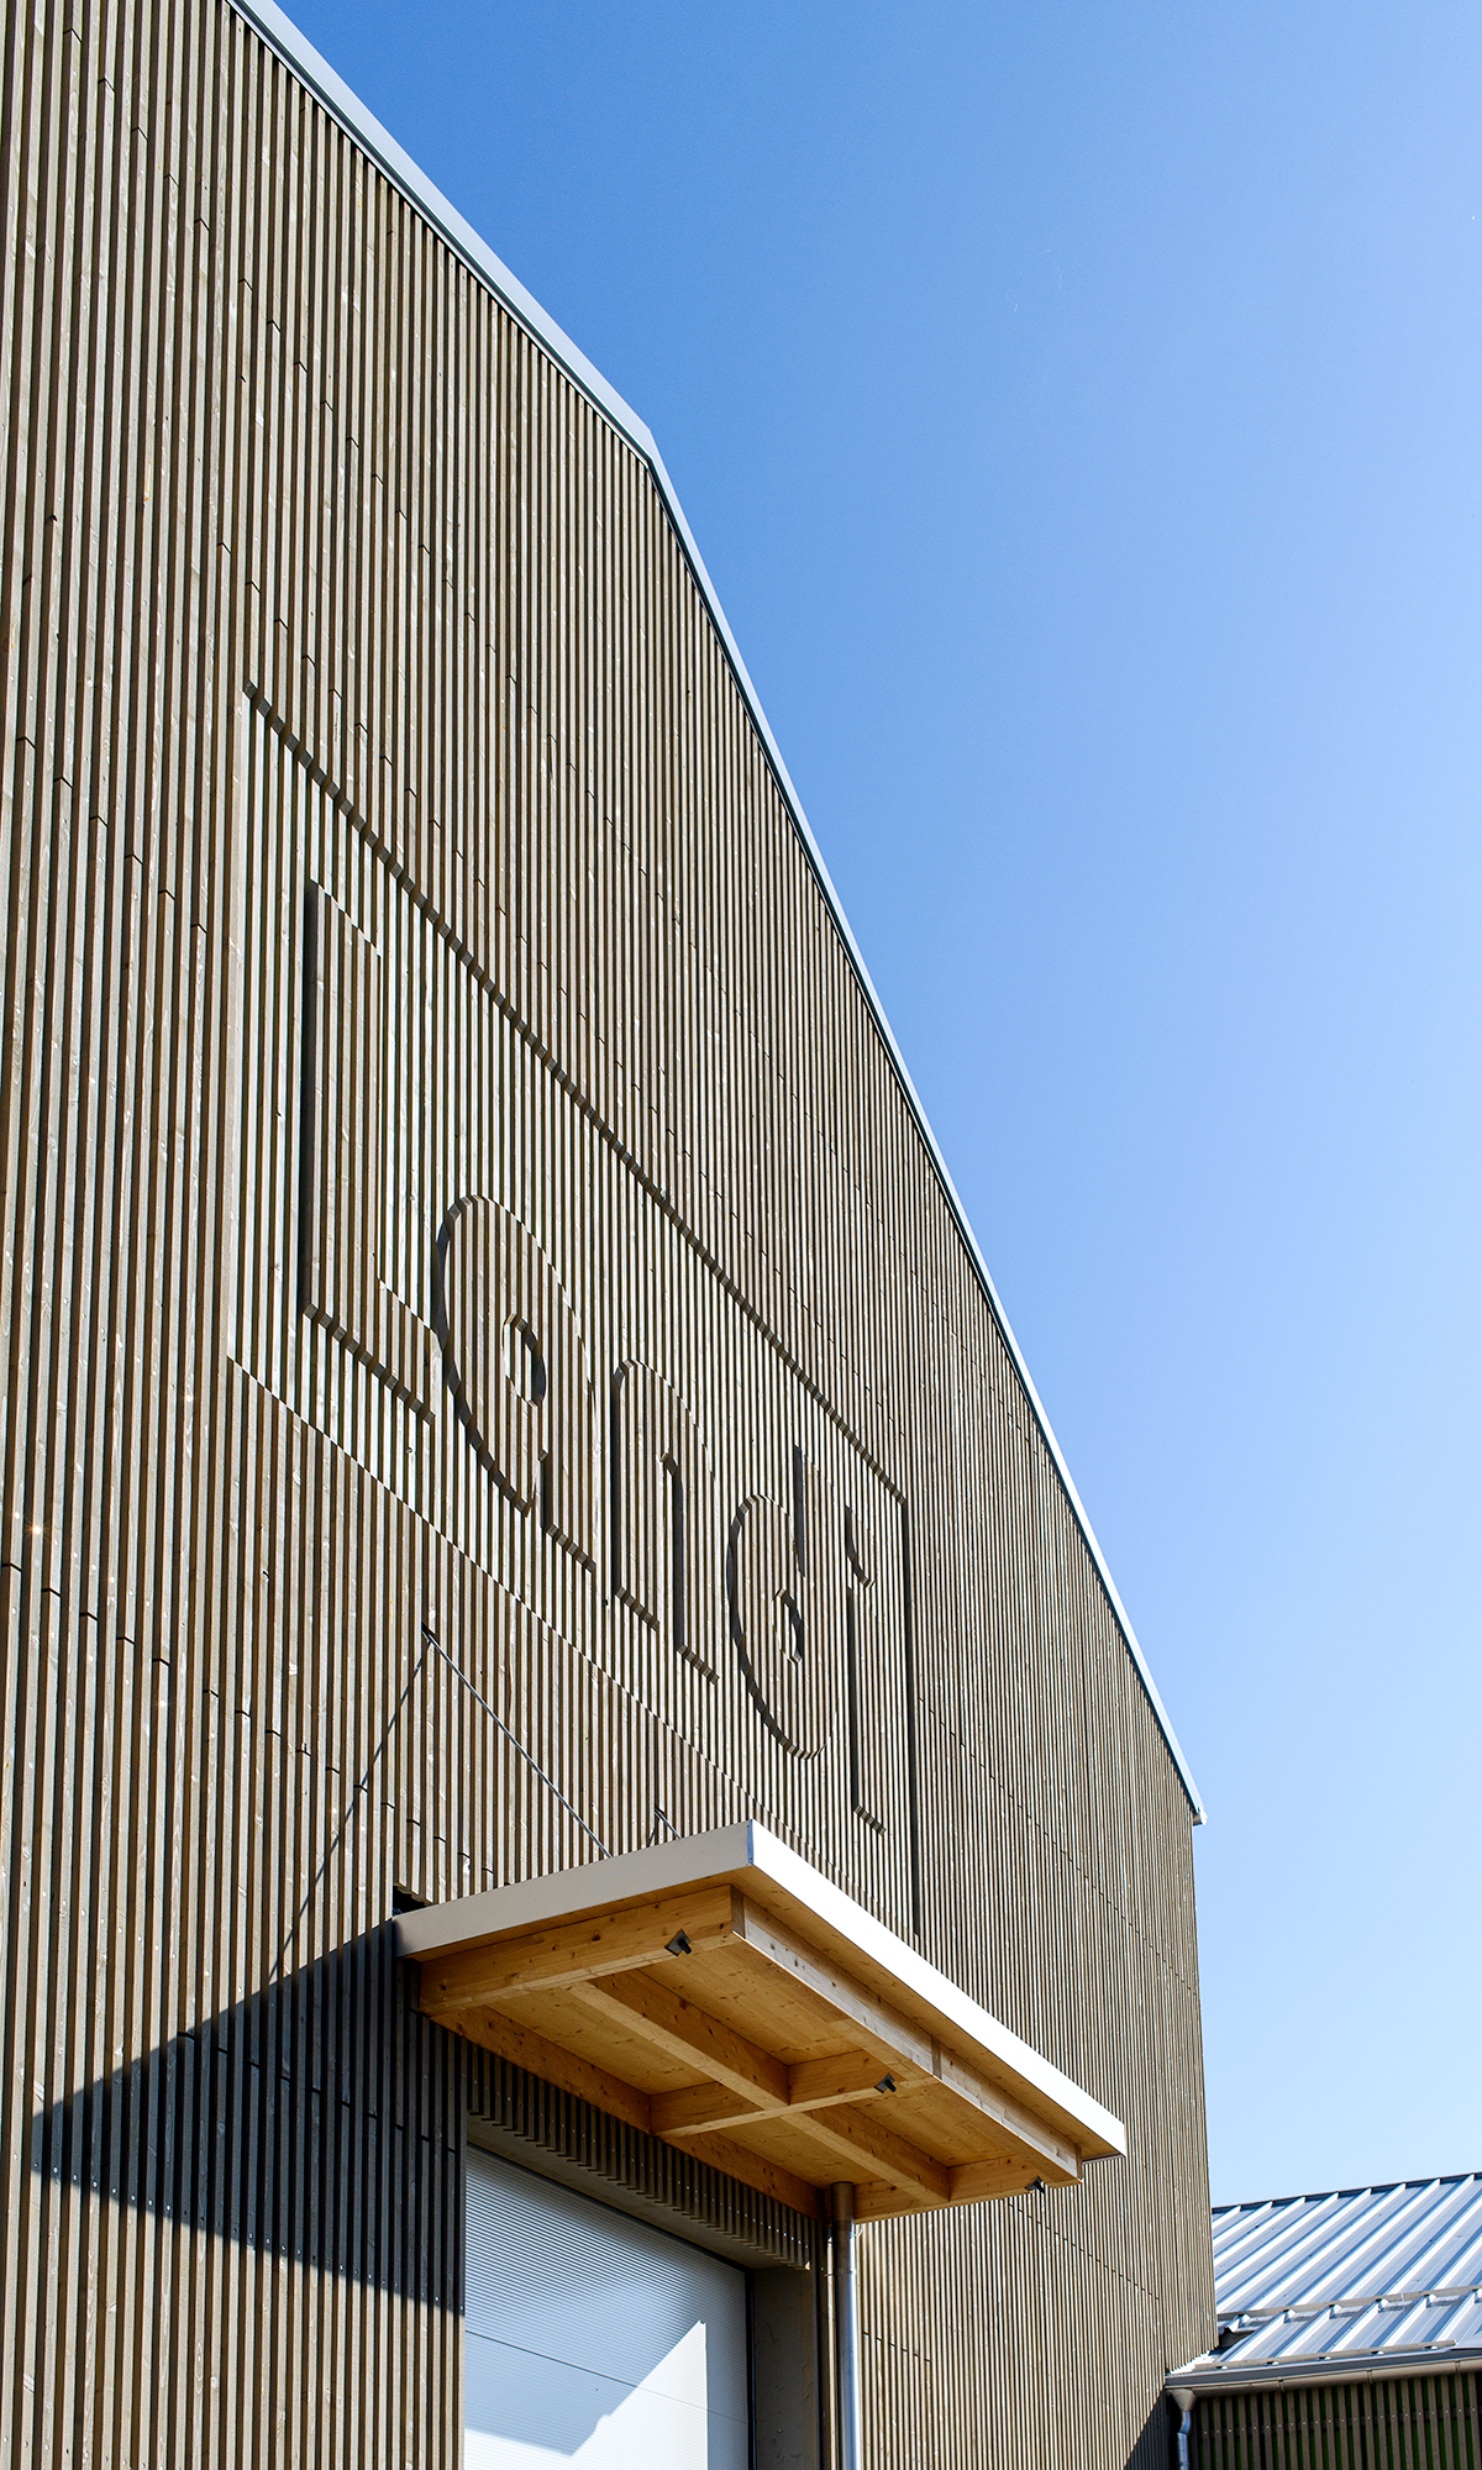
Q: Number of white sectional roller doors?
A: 1